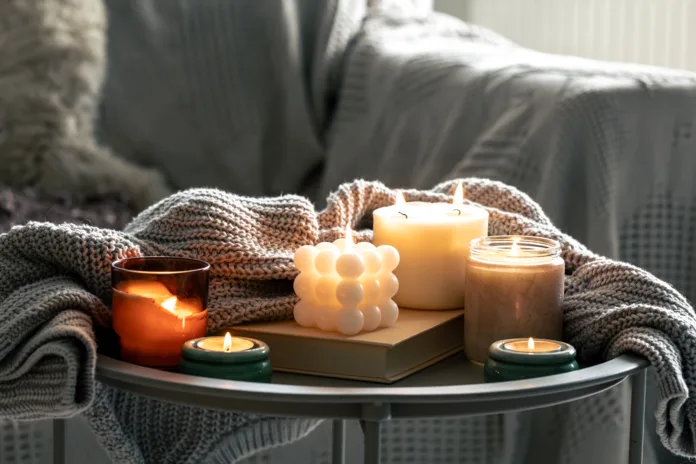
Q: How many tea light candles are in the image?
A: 2